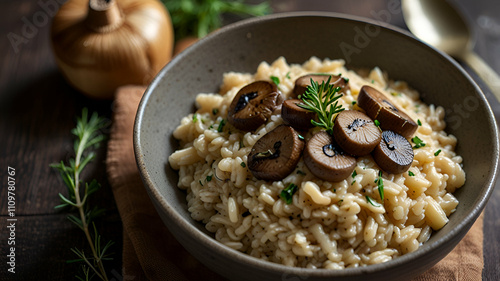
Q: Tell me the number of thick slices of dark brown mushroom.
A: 8